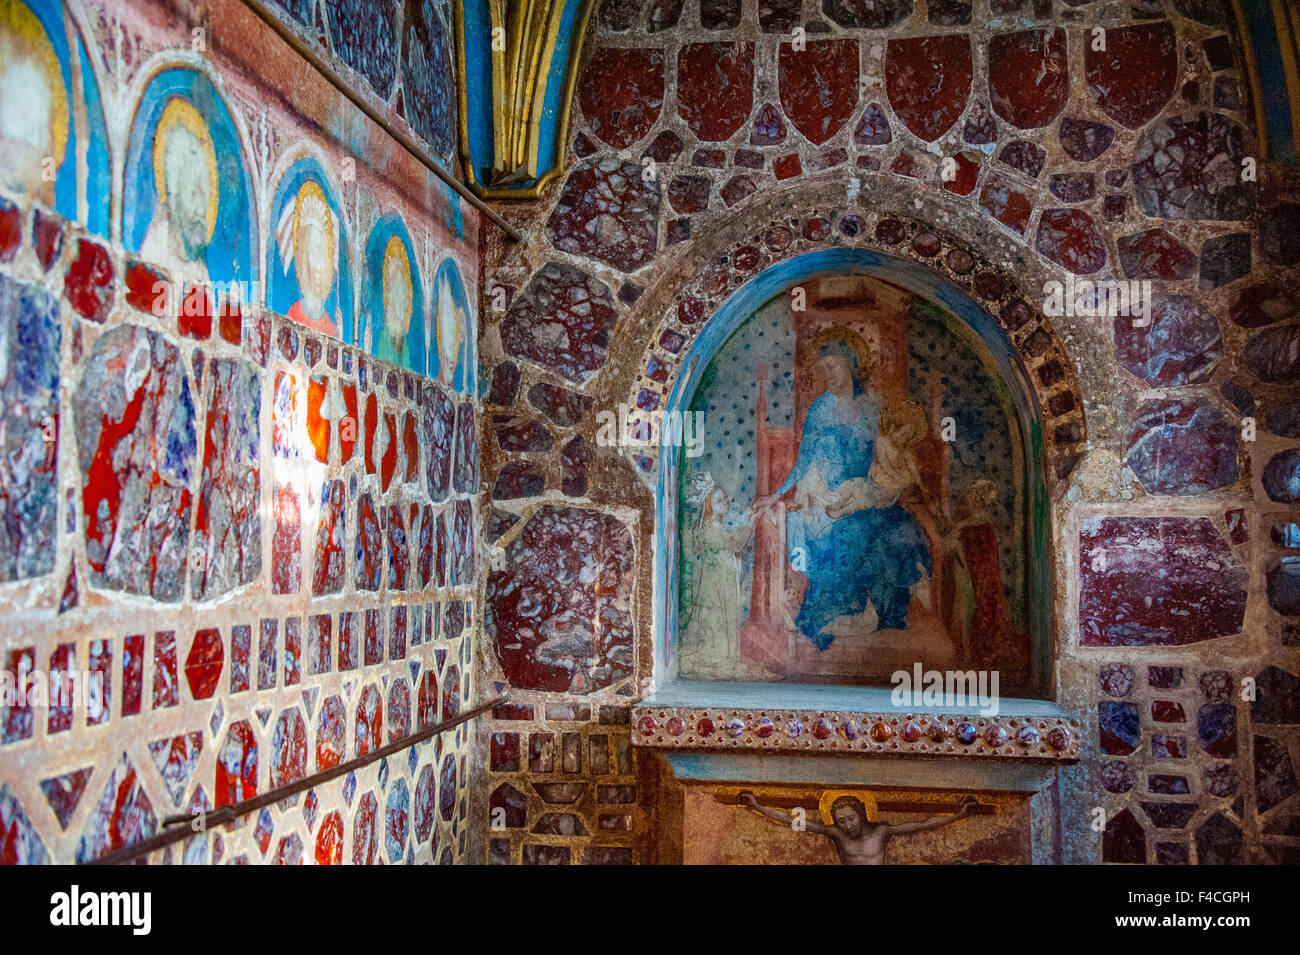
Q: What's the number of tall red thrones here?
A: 1